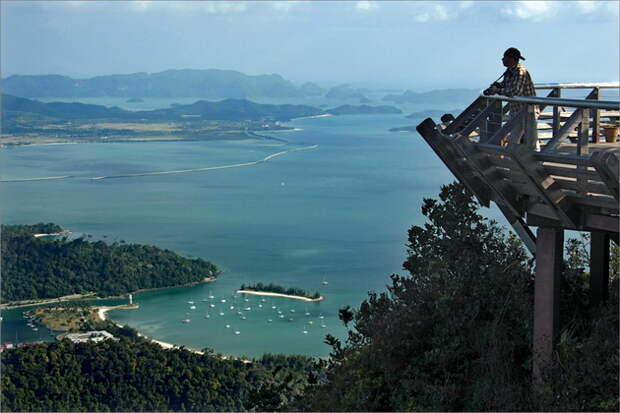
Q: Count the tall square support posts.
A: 2